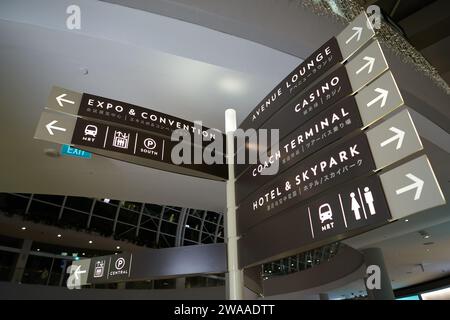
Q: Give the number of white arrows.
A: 8